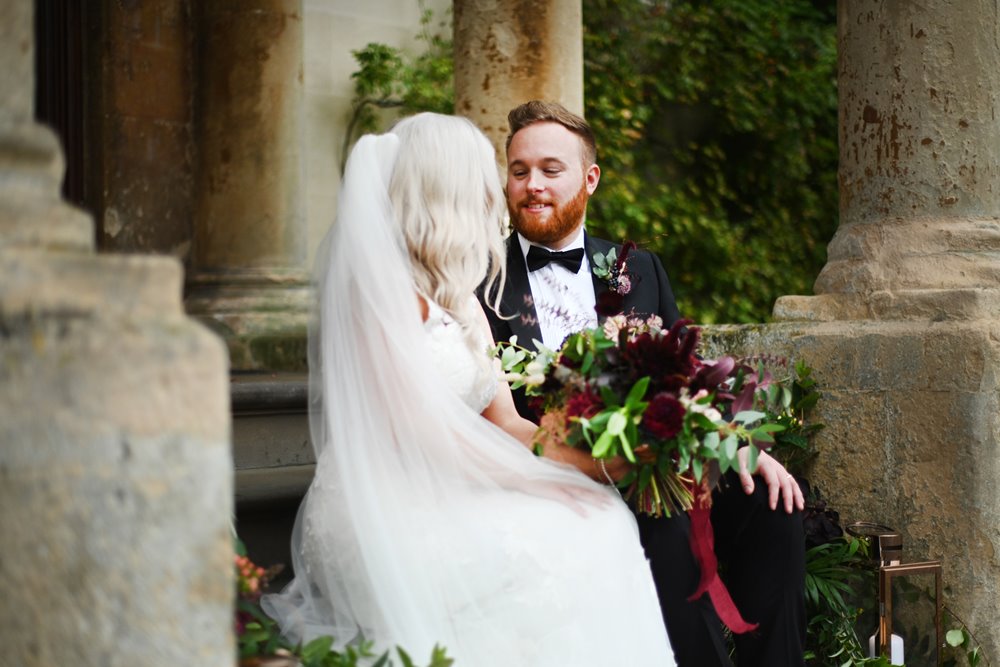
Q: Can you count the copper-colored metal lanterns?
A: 1